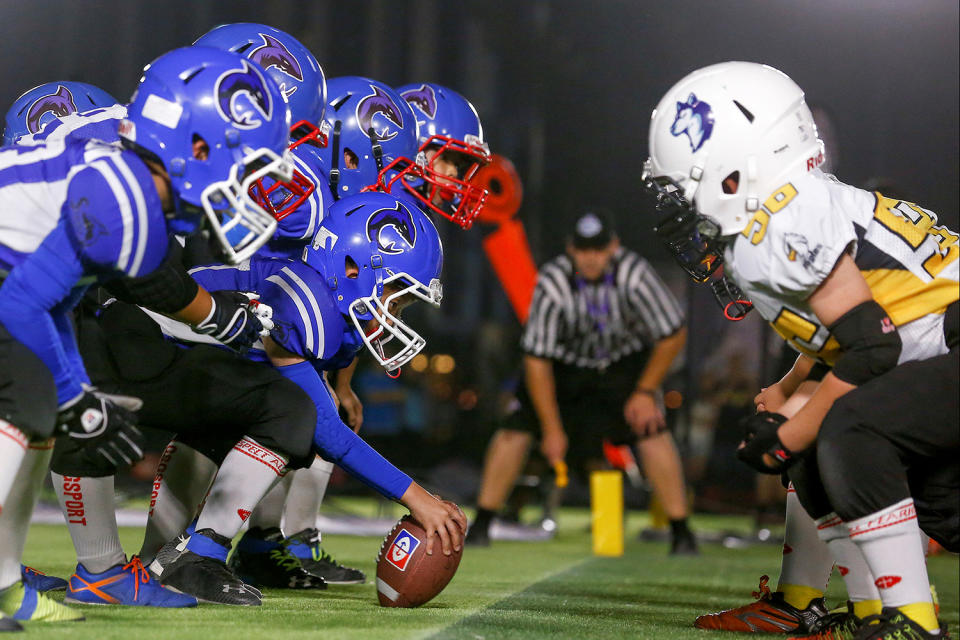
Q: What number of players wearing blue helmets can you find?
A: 6